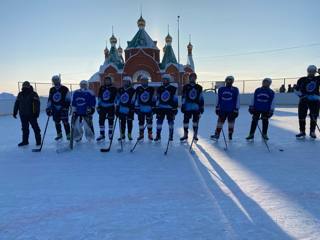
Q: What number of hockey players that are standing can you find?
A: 10